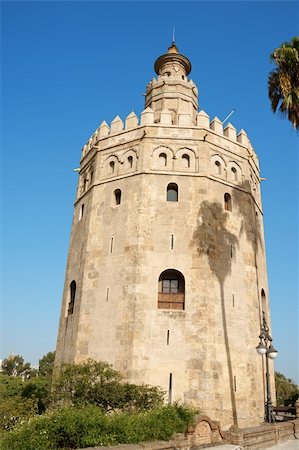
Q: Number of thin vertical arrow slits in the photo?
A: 8